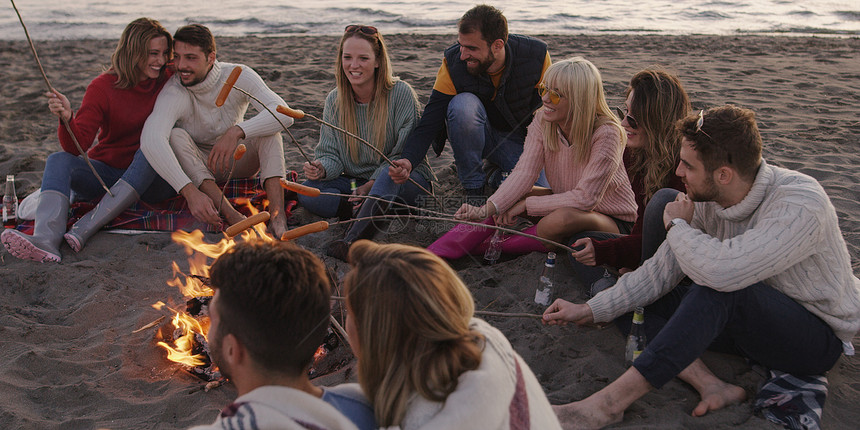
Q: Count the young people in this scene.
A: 9